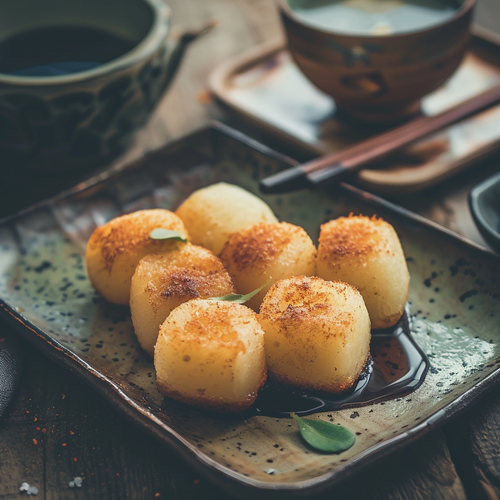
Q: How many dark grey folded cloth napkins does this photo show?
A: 1